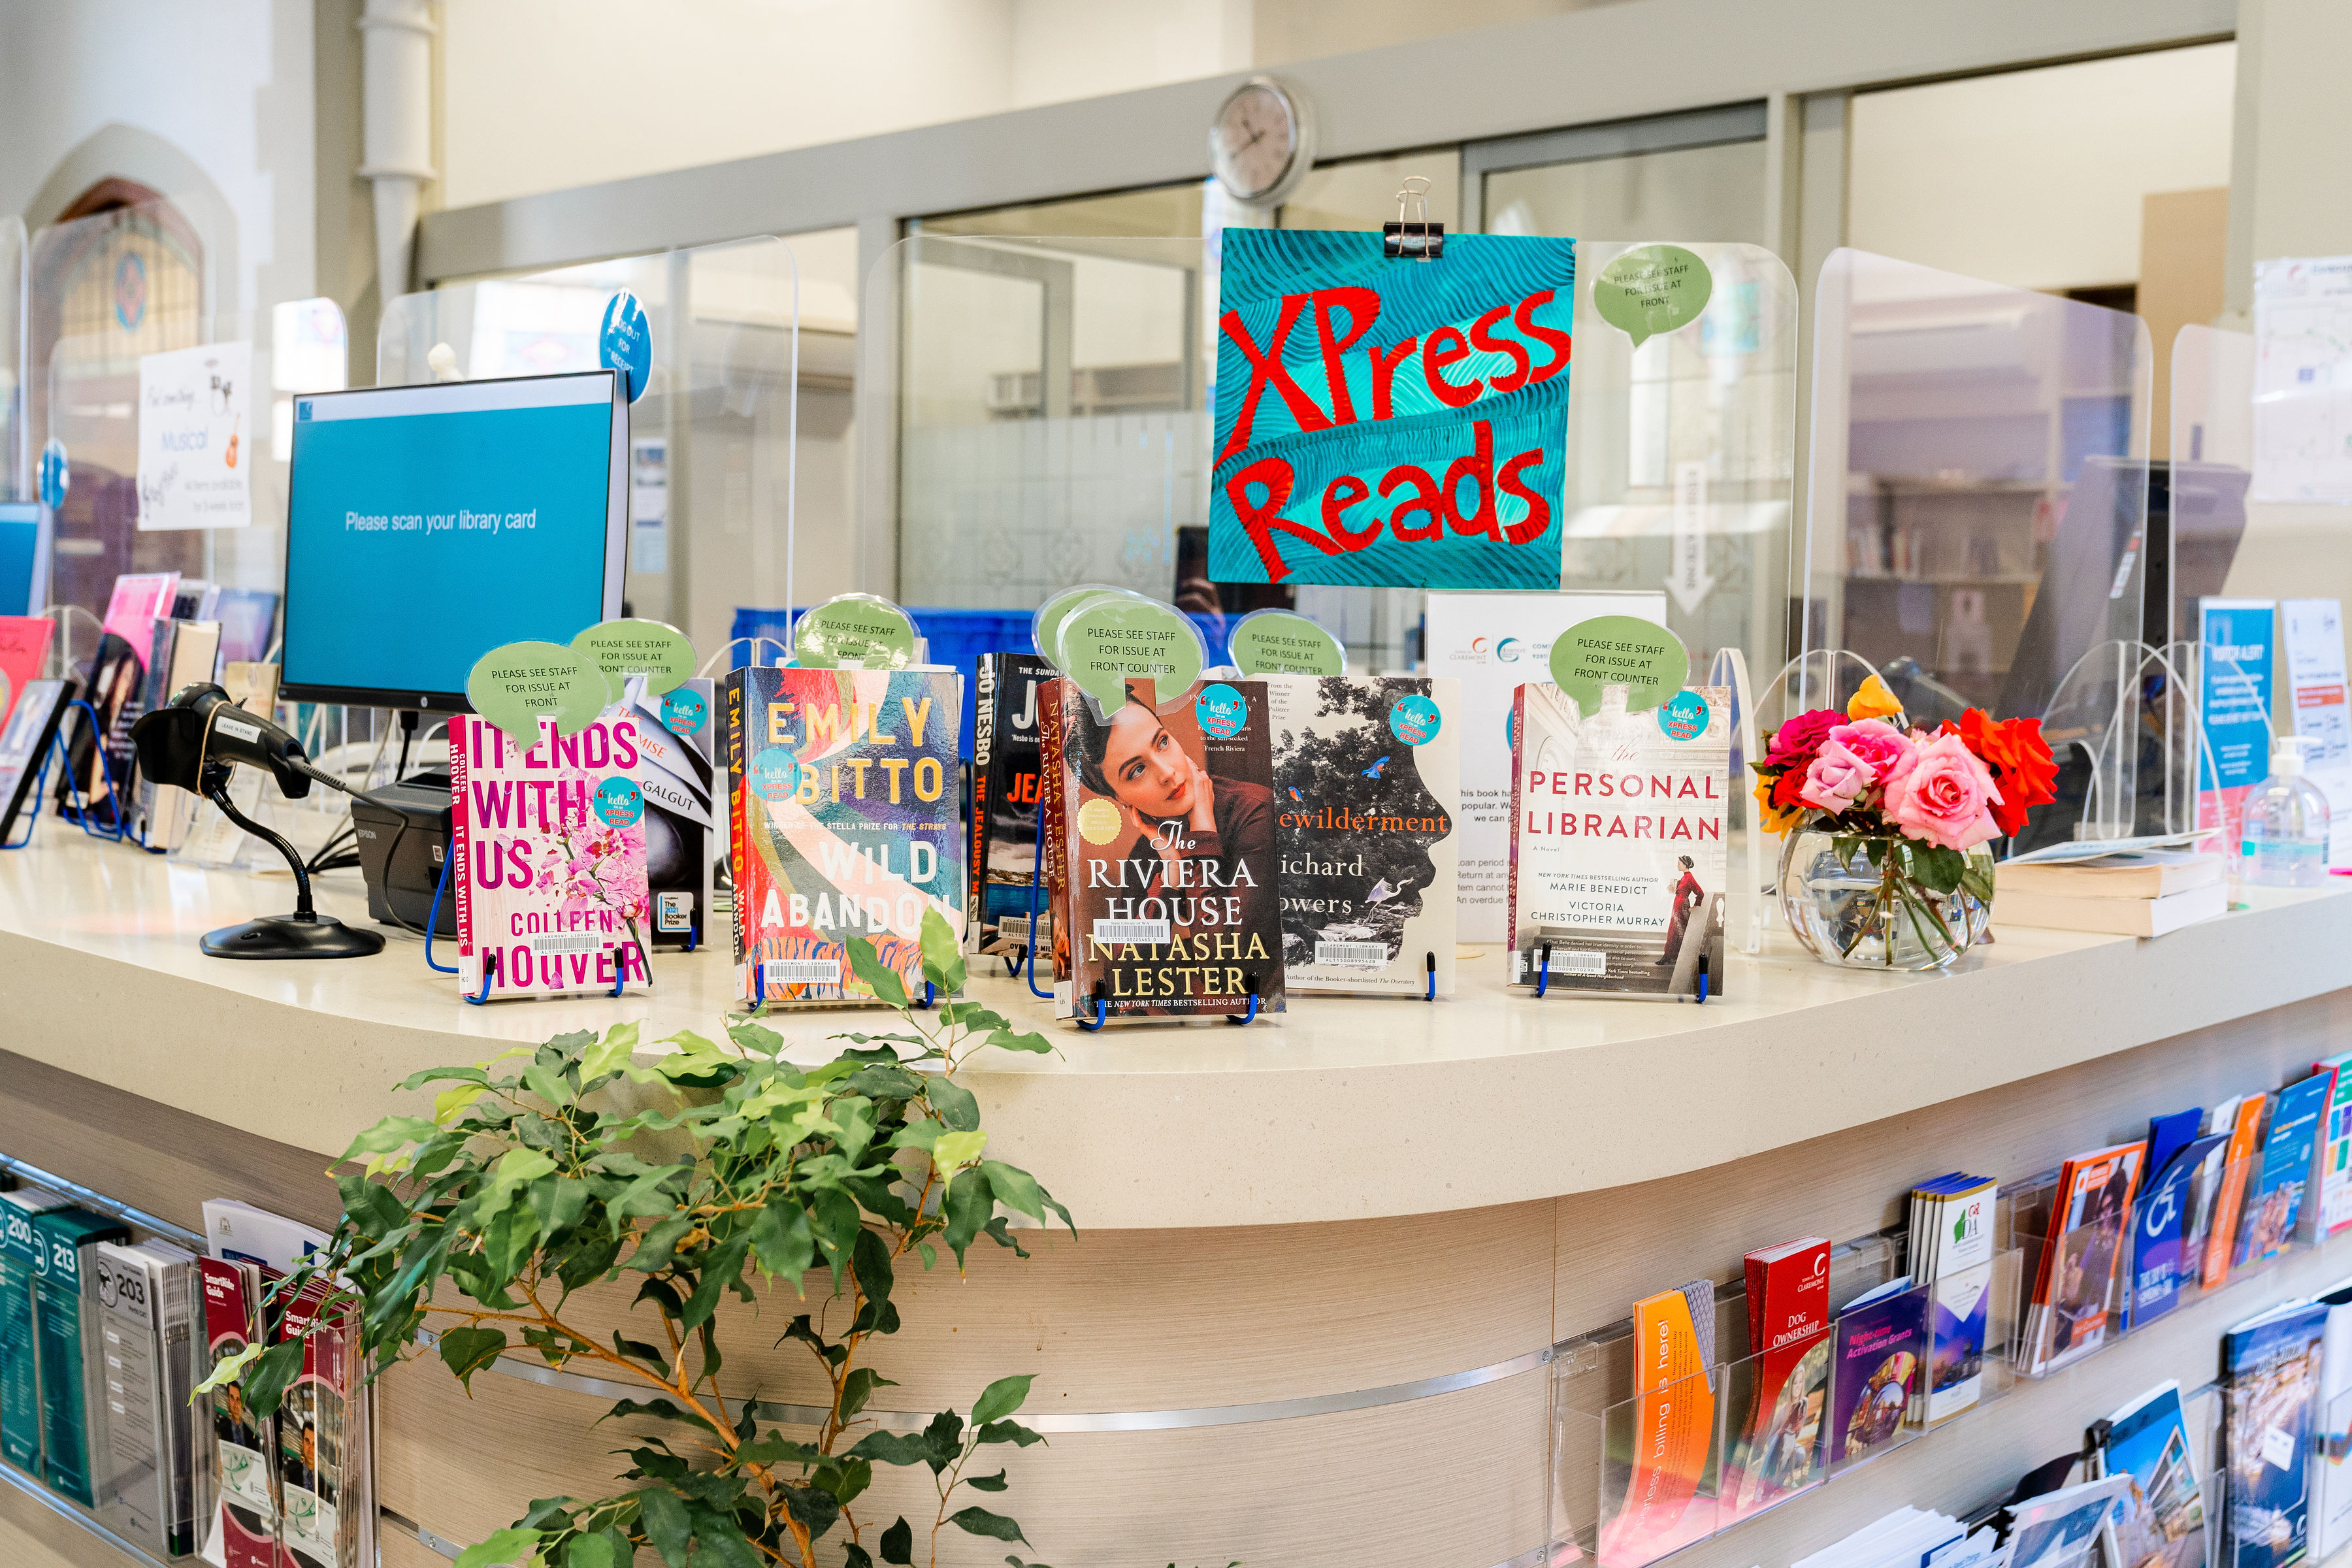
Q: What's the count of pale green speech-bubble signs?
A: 8